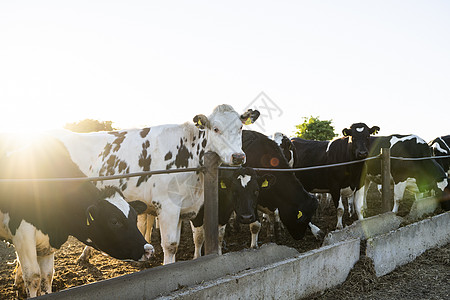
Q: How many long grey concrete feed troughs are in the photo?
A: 2